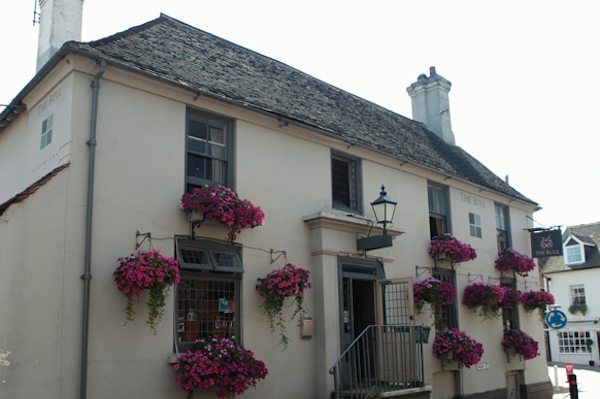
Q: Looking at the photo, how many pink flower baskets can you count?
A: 12